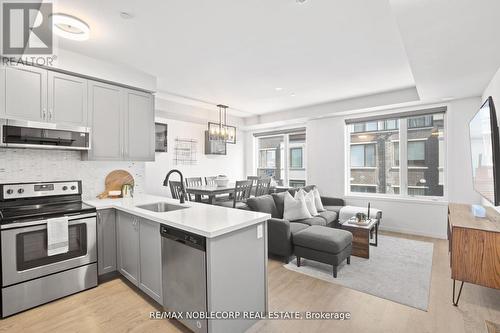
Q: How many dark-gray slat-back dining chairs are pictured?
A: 6